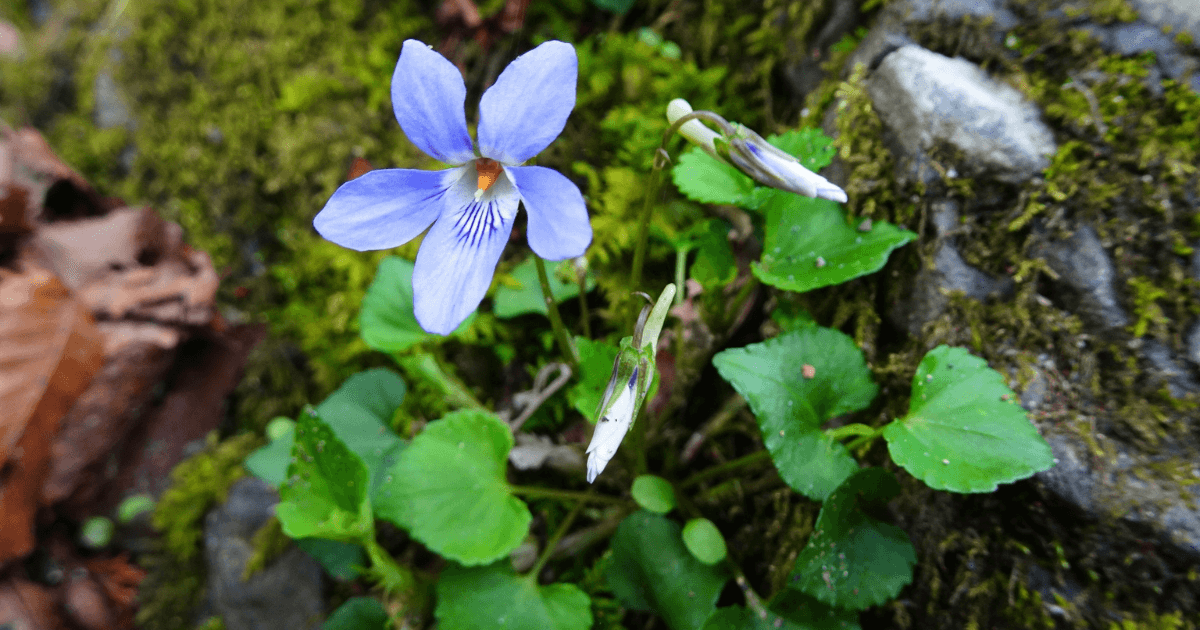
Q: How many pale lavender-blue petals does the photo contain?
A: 5